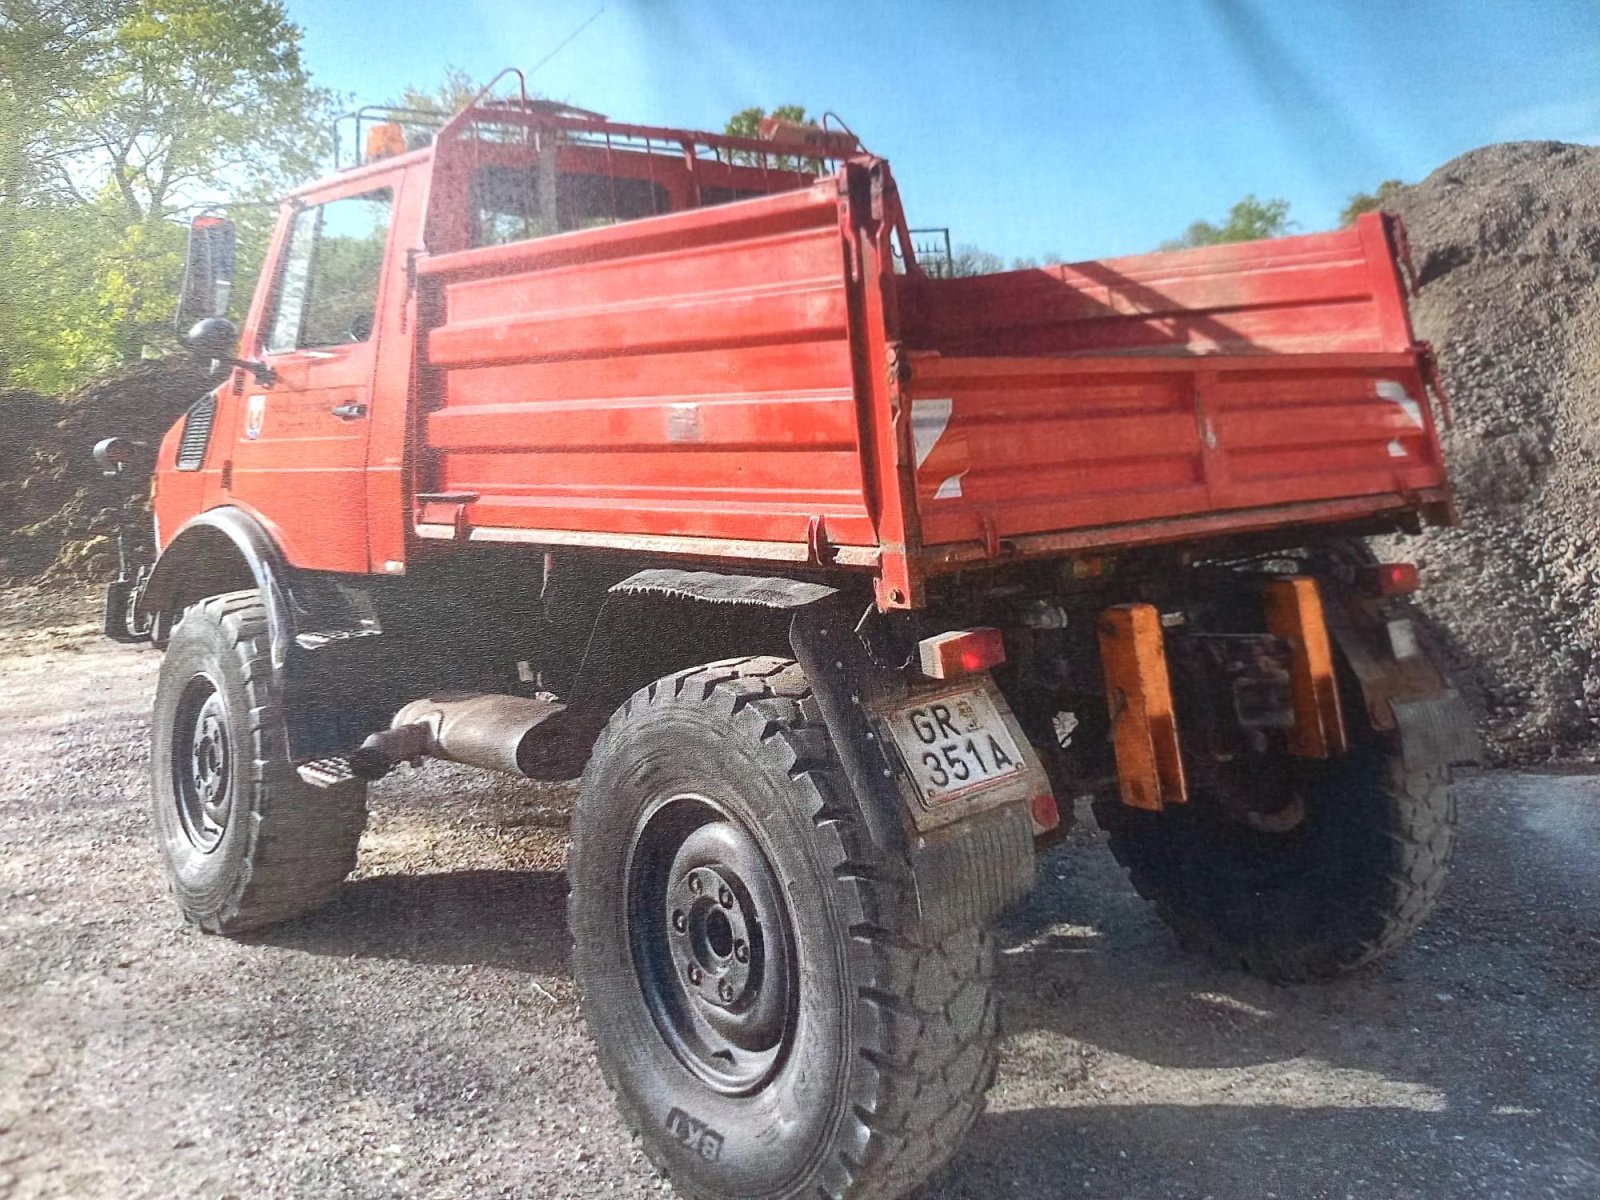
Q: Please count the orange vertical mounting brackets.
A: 2